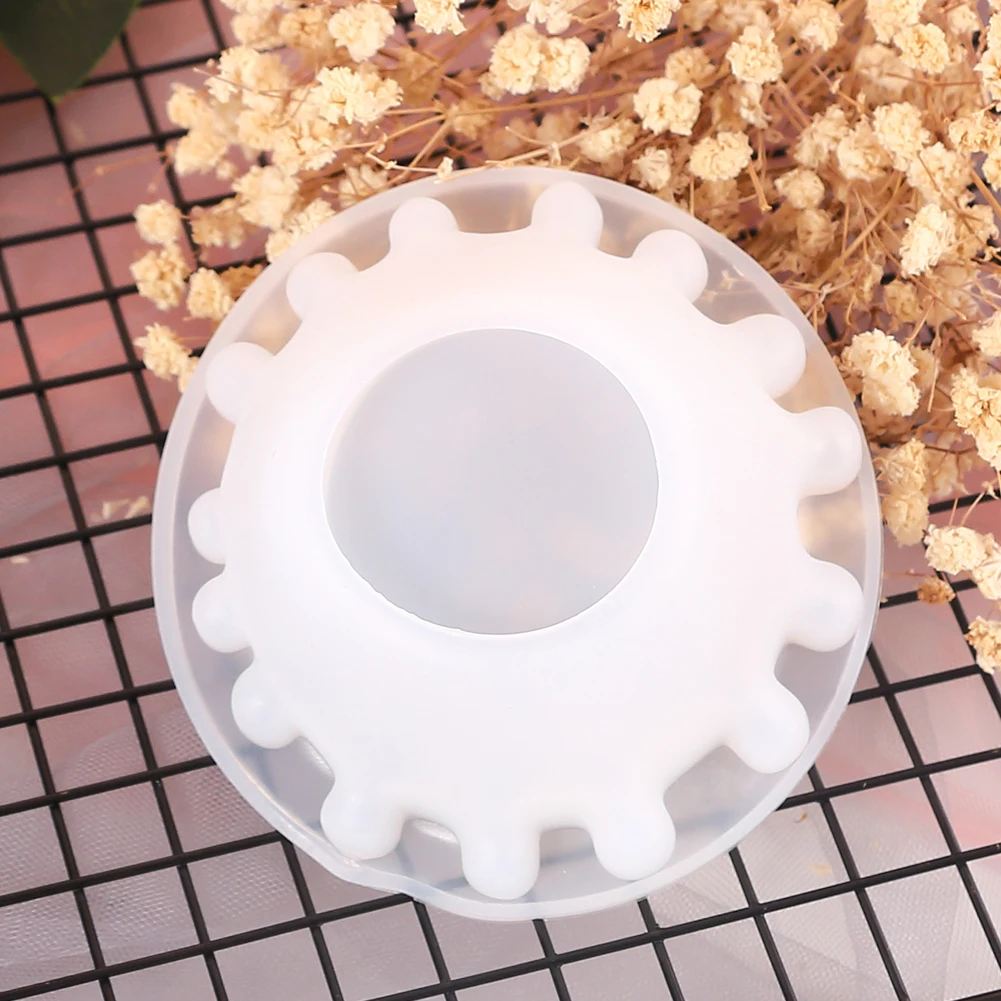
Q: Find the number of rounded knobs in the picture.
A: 15